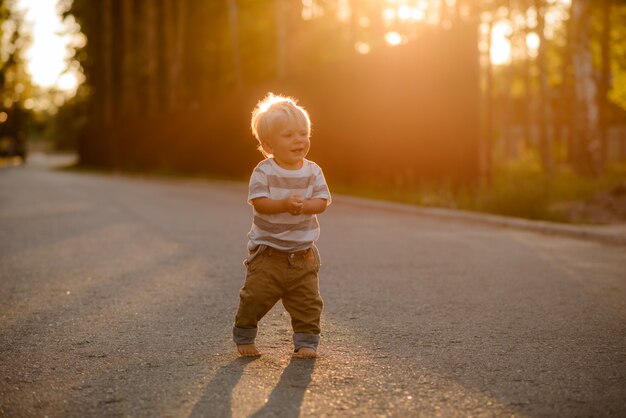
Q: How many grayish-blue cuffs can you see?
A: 2